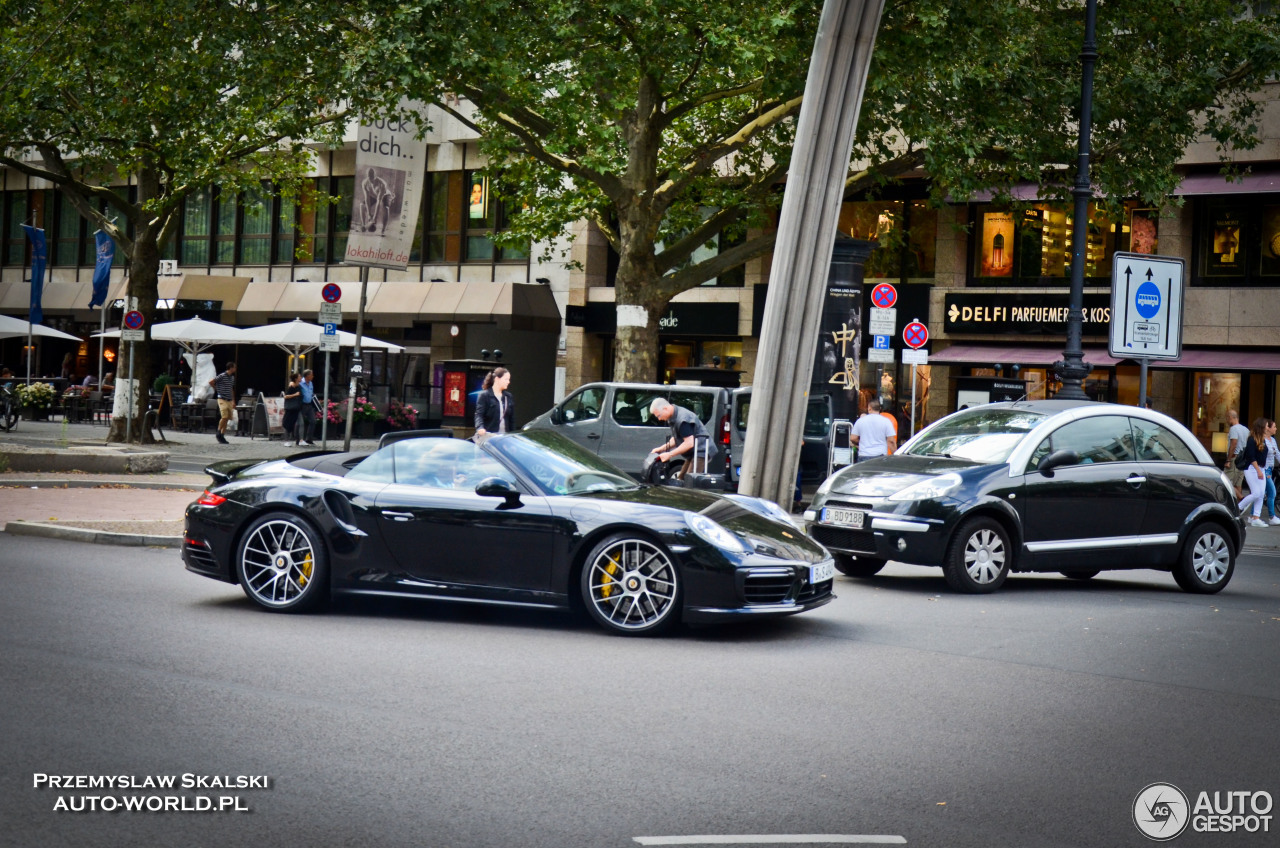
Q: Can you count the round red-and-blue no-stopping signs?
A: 4